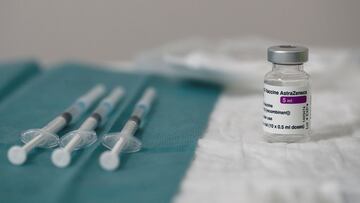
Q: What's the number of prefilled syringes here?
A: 3